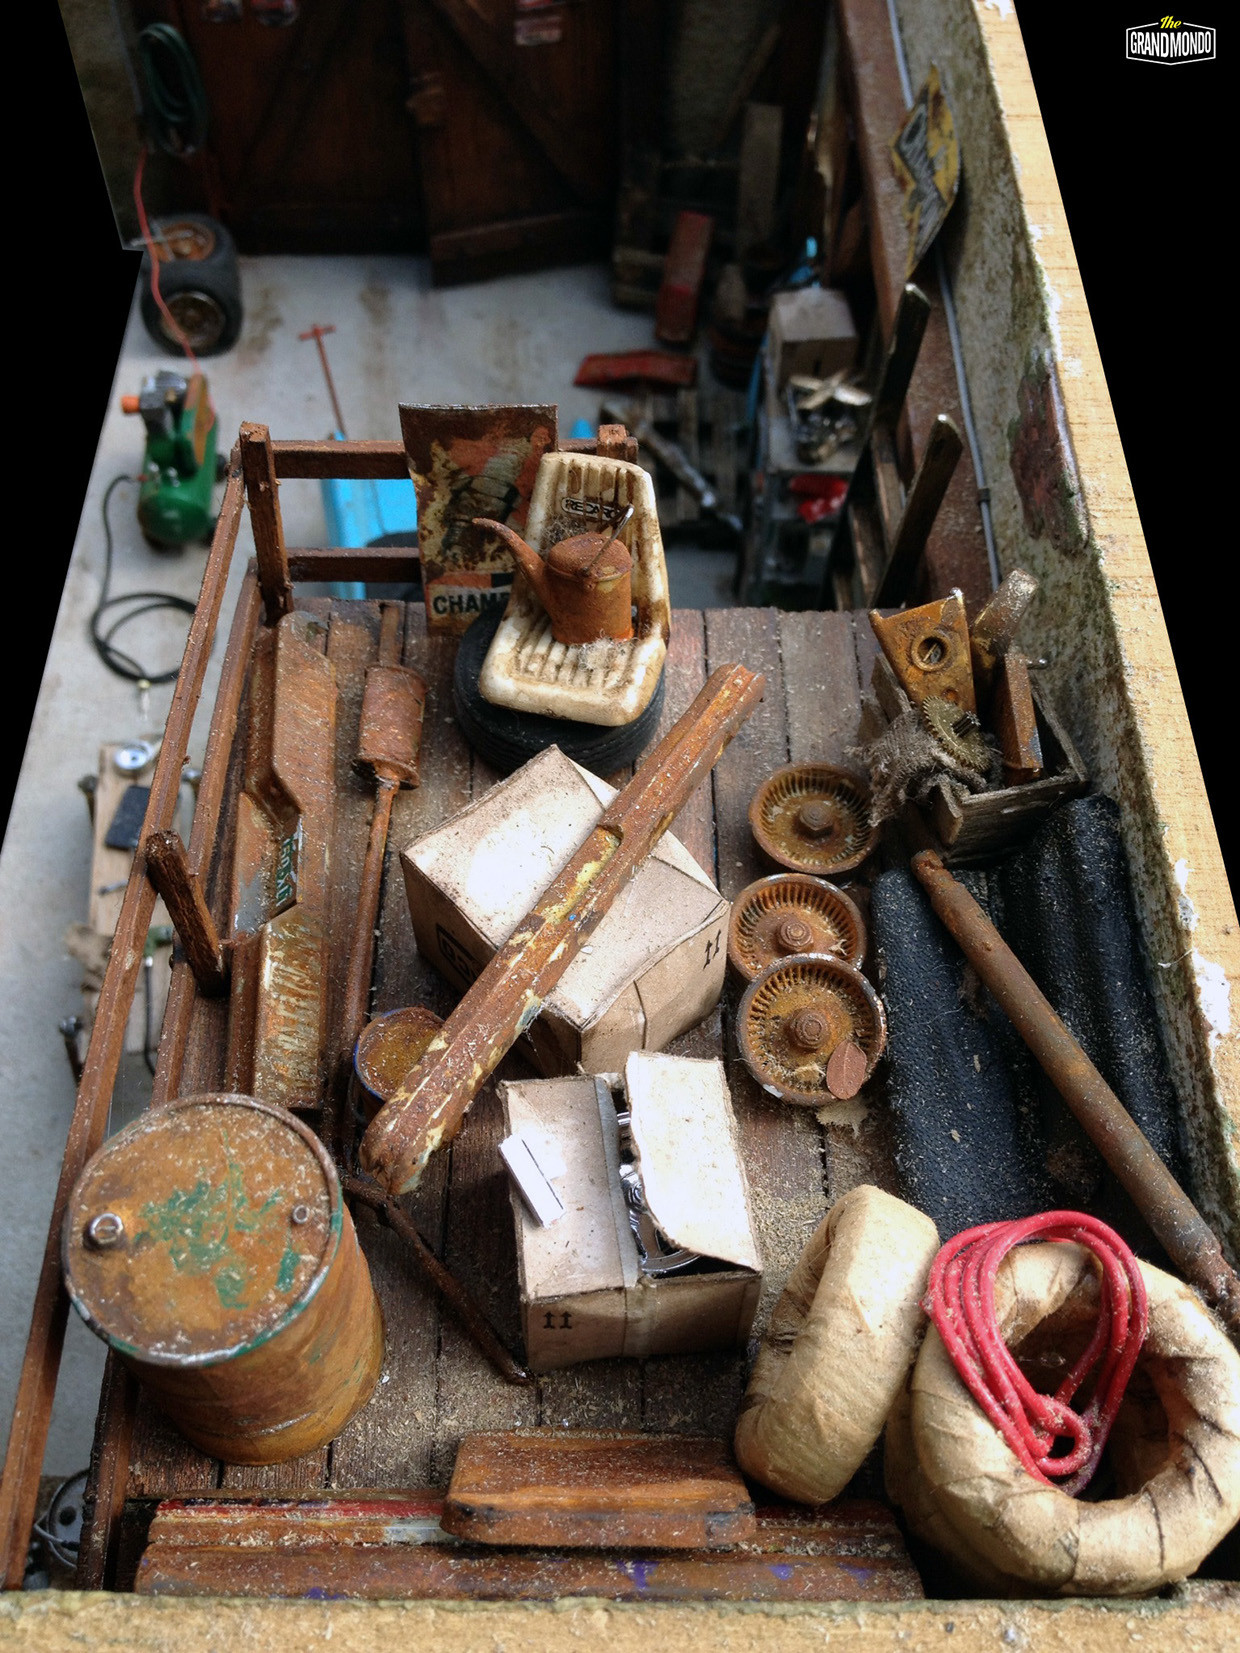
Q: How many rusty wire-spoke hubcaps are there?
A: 3